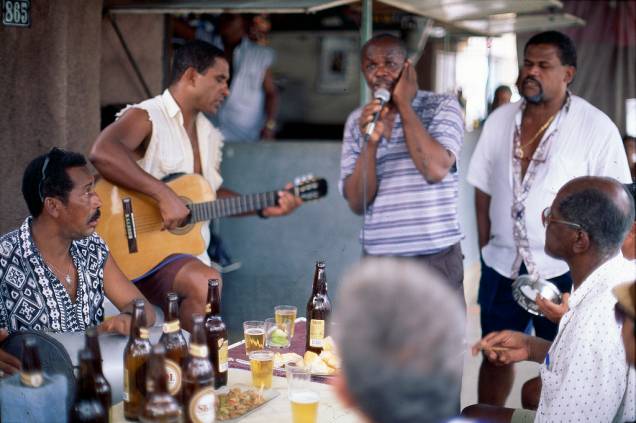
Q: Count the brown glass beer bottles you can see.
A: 9